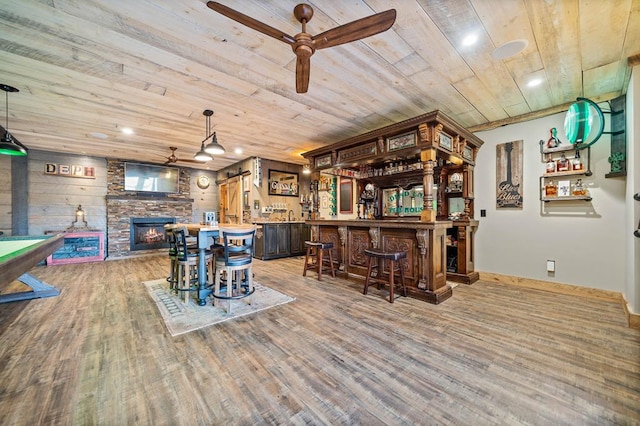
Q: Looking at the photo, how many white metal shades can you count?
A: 2